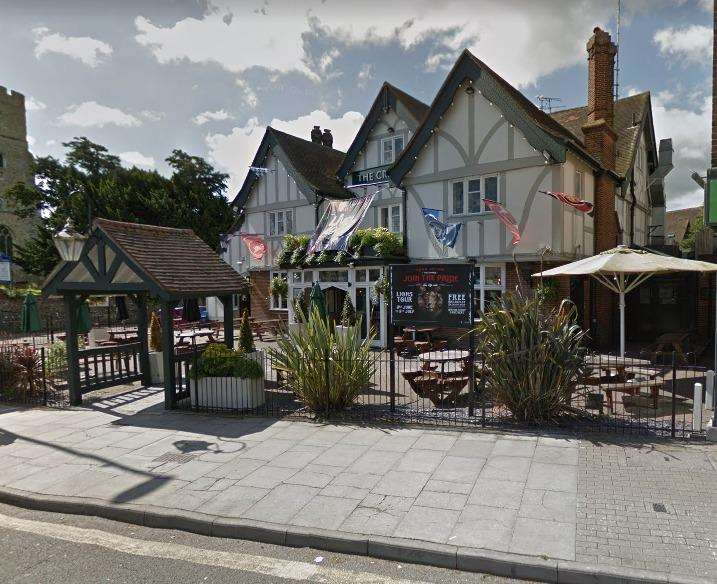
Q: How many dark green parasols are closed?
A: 3